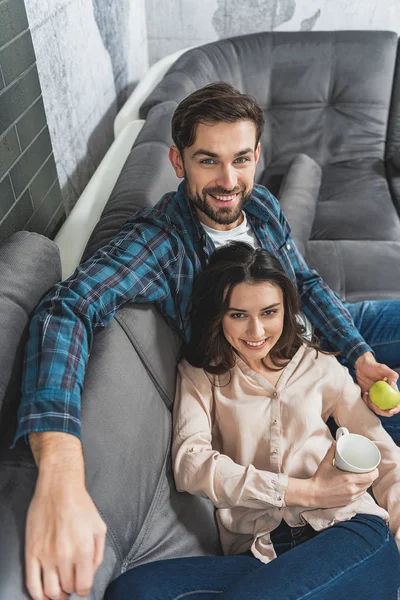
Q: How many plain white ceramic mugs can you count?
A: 1